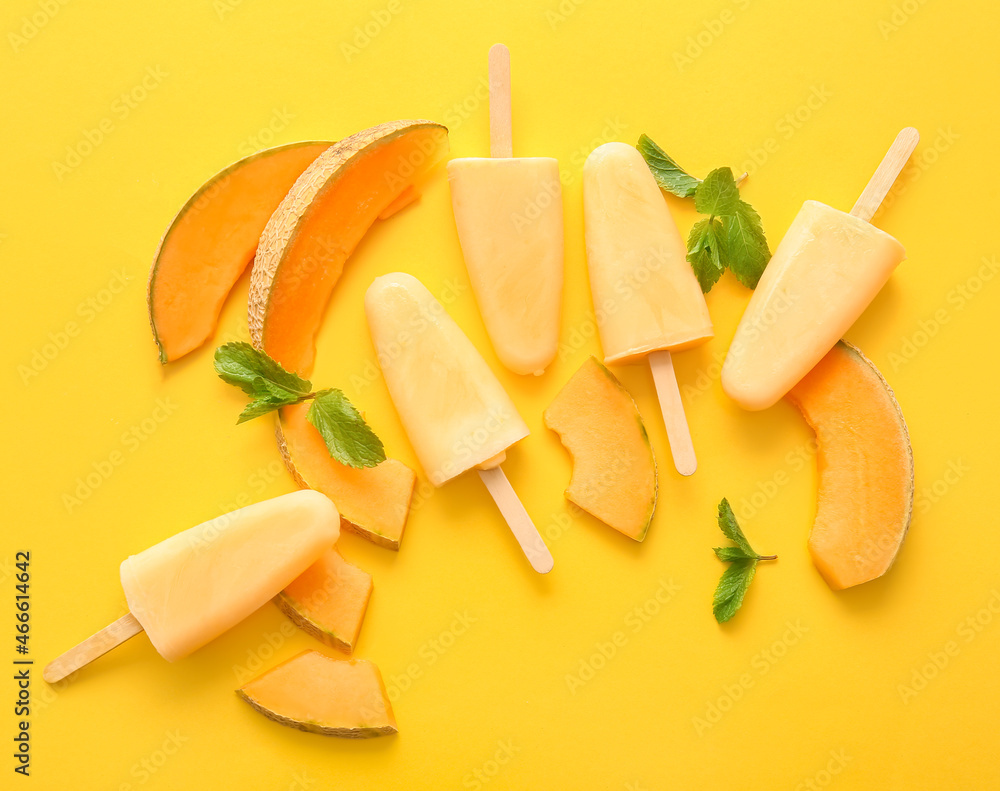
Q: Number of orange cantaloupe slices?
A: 7